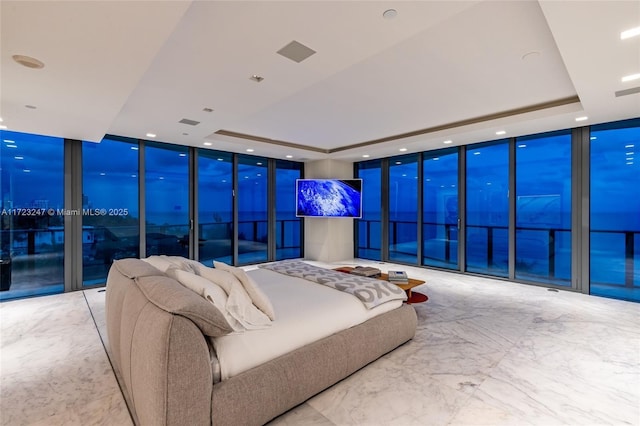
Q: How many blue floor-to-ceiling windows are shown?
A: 12